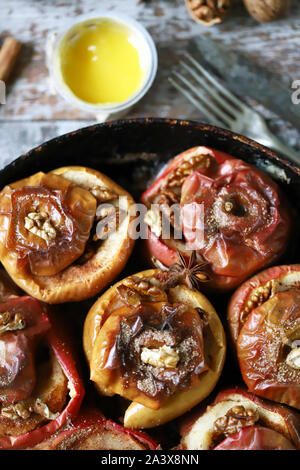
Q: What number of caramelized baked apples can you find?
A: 7